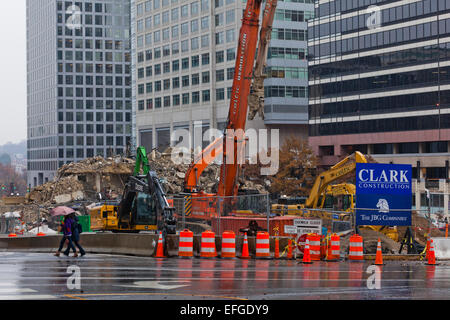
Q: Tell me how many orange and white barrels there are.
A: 7